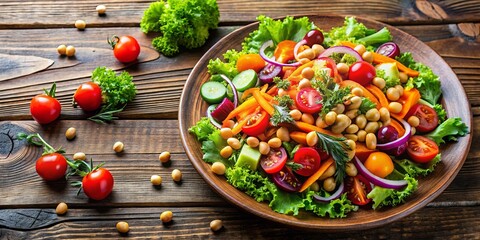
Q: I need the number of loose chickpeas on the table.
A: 14